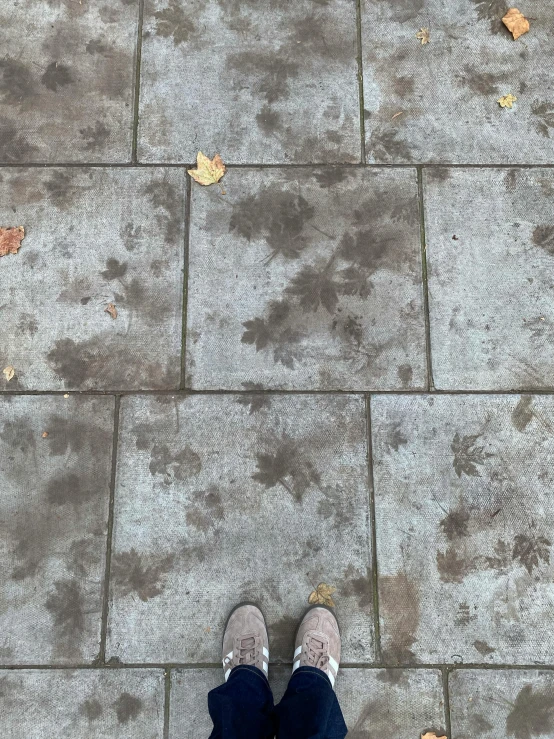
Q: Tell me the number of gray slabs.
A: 12